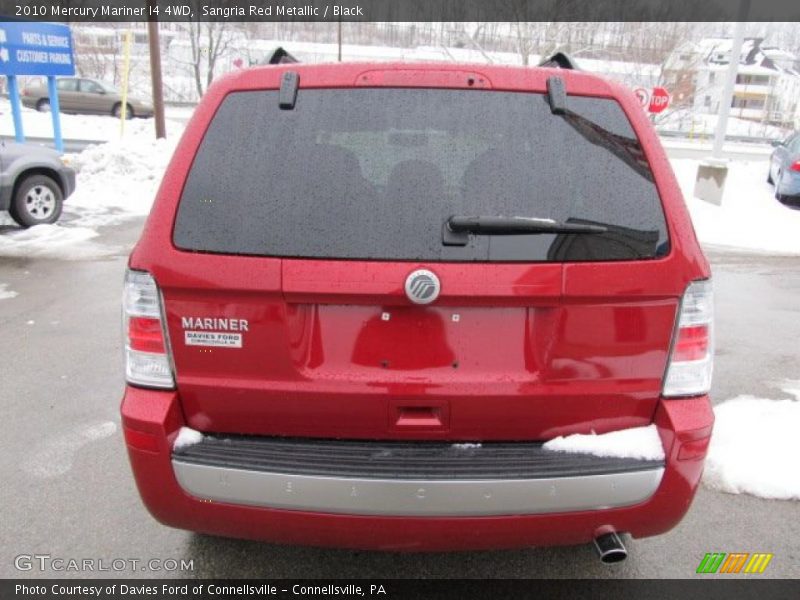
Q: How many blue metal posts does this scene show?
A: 2